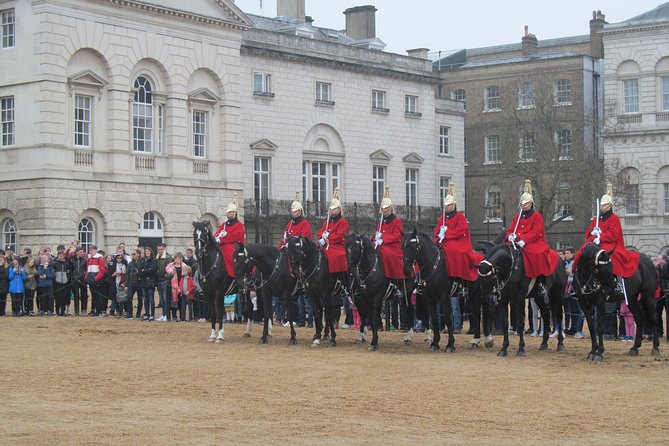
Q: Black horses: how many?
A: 7